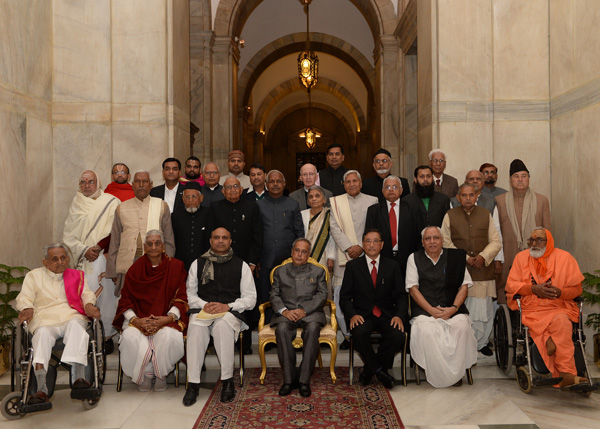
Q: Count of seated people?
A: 7